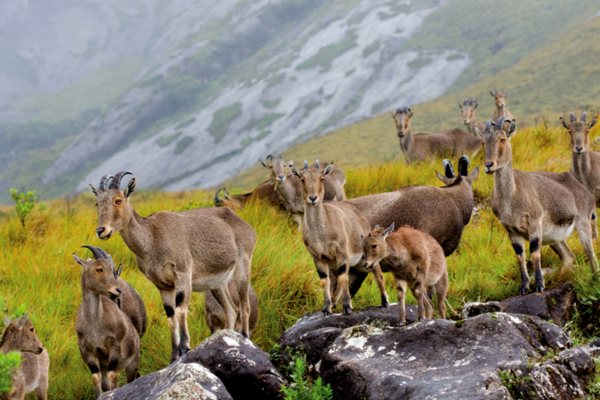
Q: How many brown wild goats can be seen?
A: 15